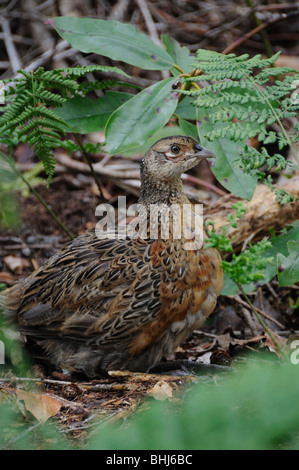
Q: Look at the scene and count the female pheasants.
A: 1